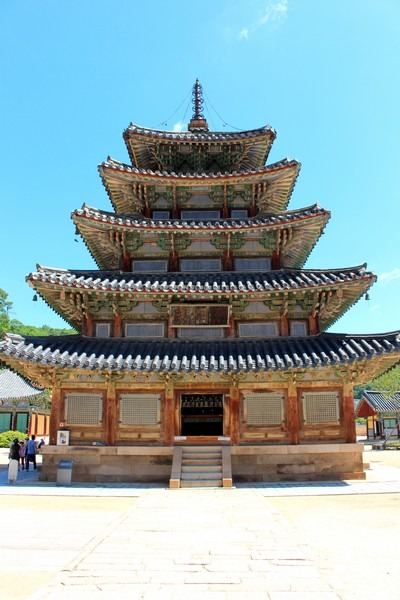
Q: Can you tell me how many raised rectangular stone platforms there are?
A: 1